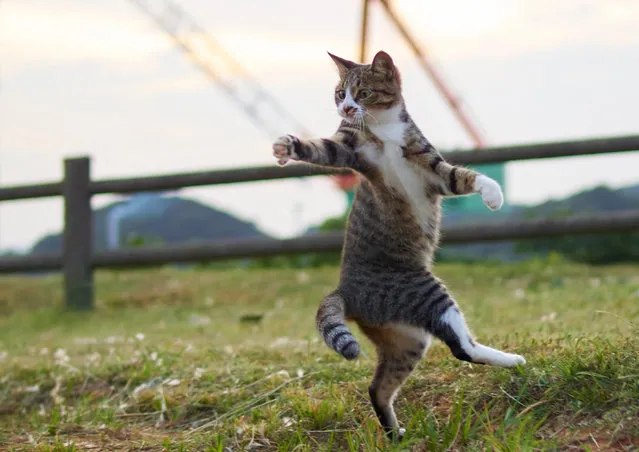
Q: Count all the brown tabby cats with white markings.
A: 1